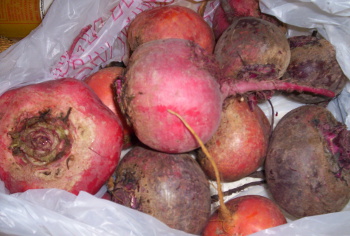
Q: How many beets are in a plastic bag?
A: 11